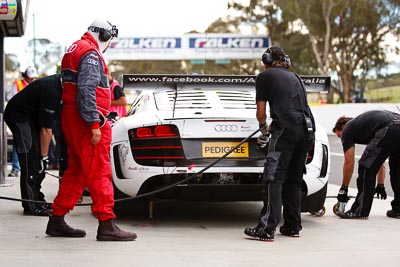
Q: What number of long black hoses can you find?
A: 1